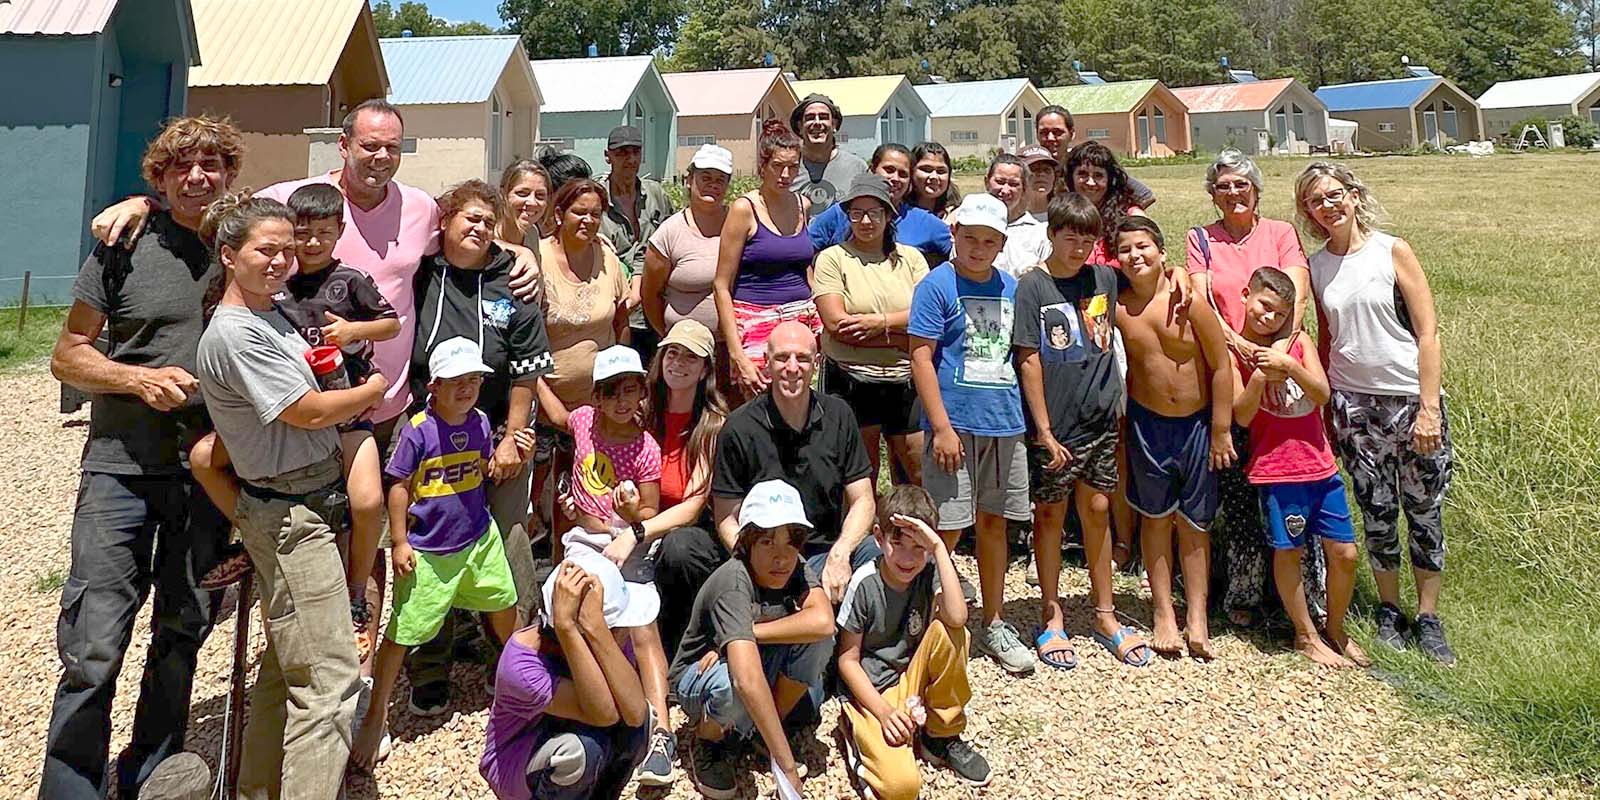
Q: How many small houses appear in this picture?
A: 11